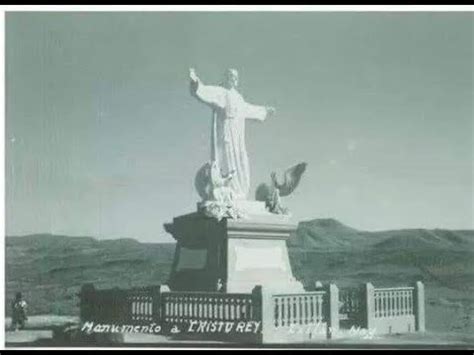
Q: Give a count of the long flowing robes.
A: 1